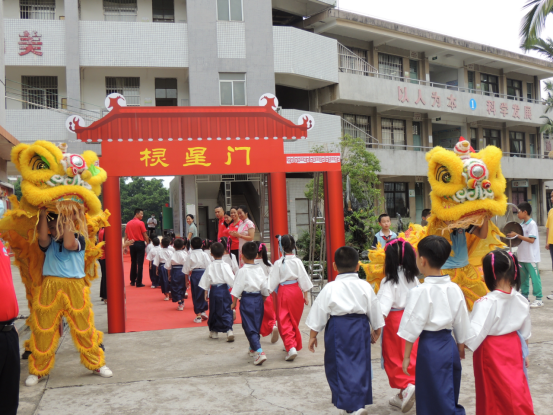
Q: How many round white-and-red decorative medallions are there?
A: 4